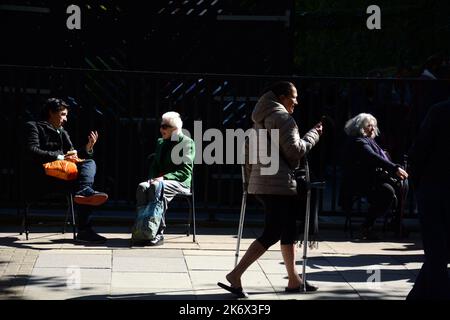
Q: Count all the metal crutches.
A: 2